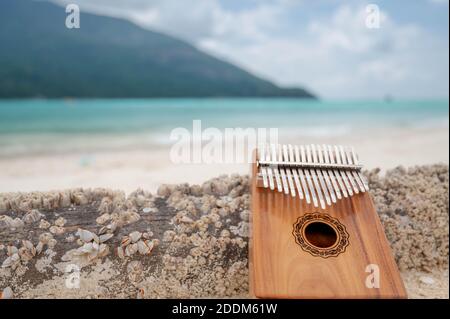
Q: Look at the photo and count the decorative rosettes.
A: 1